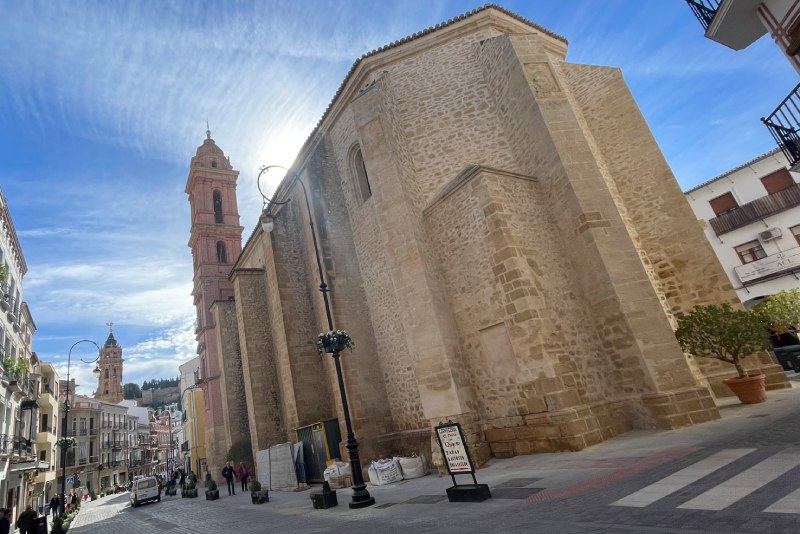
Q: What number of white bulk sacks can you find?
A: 3